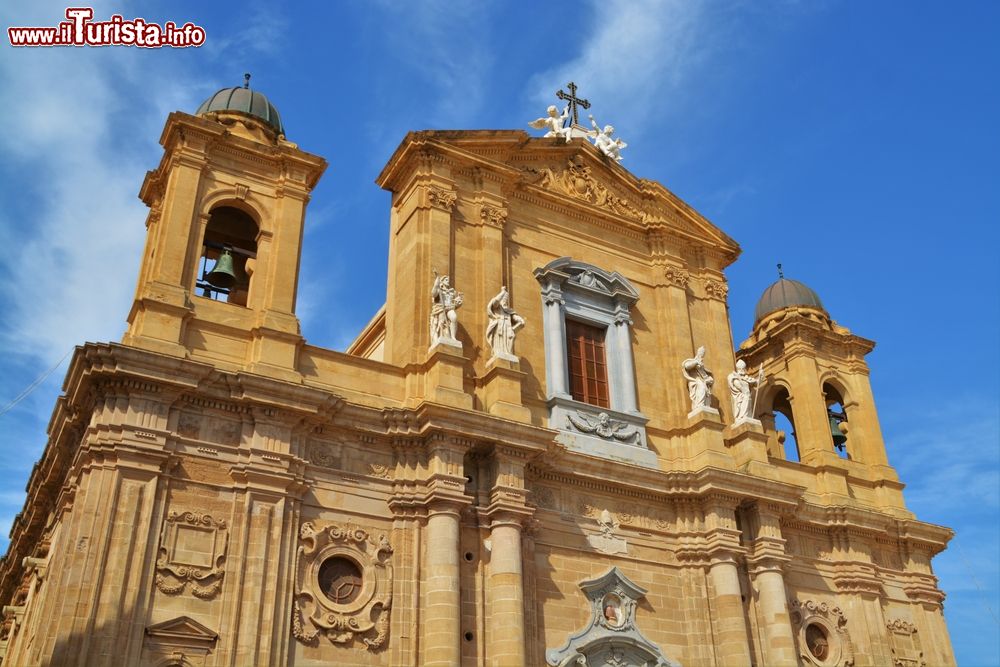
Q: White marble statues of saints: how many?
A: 4